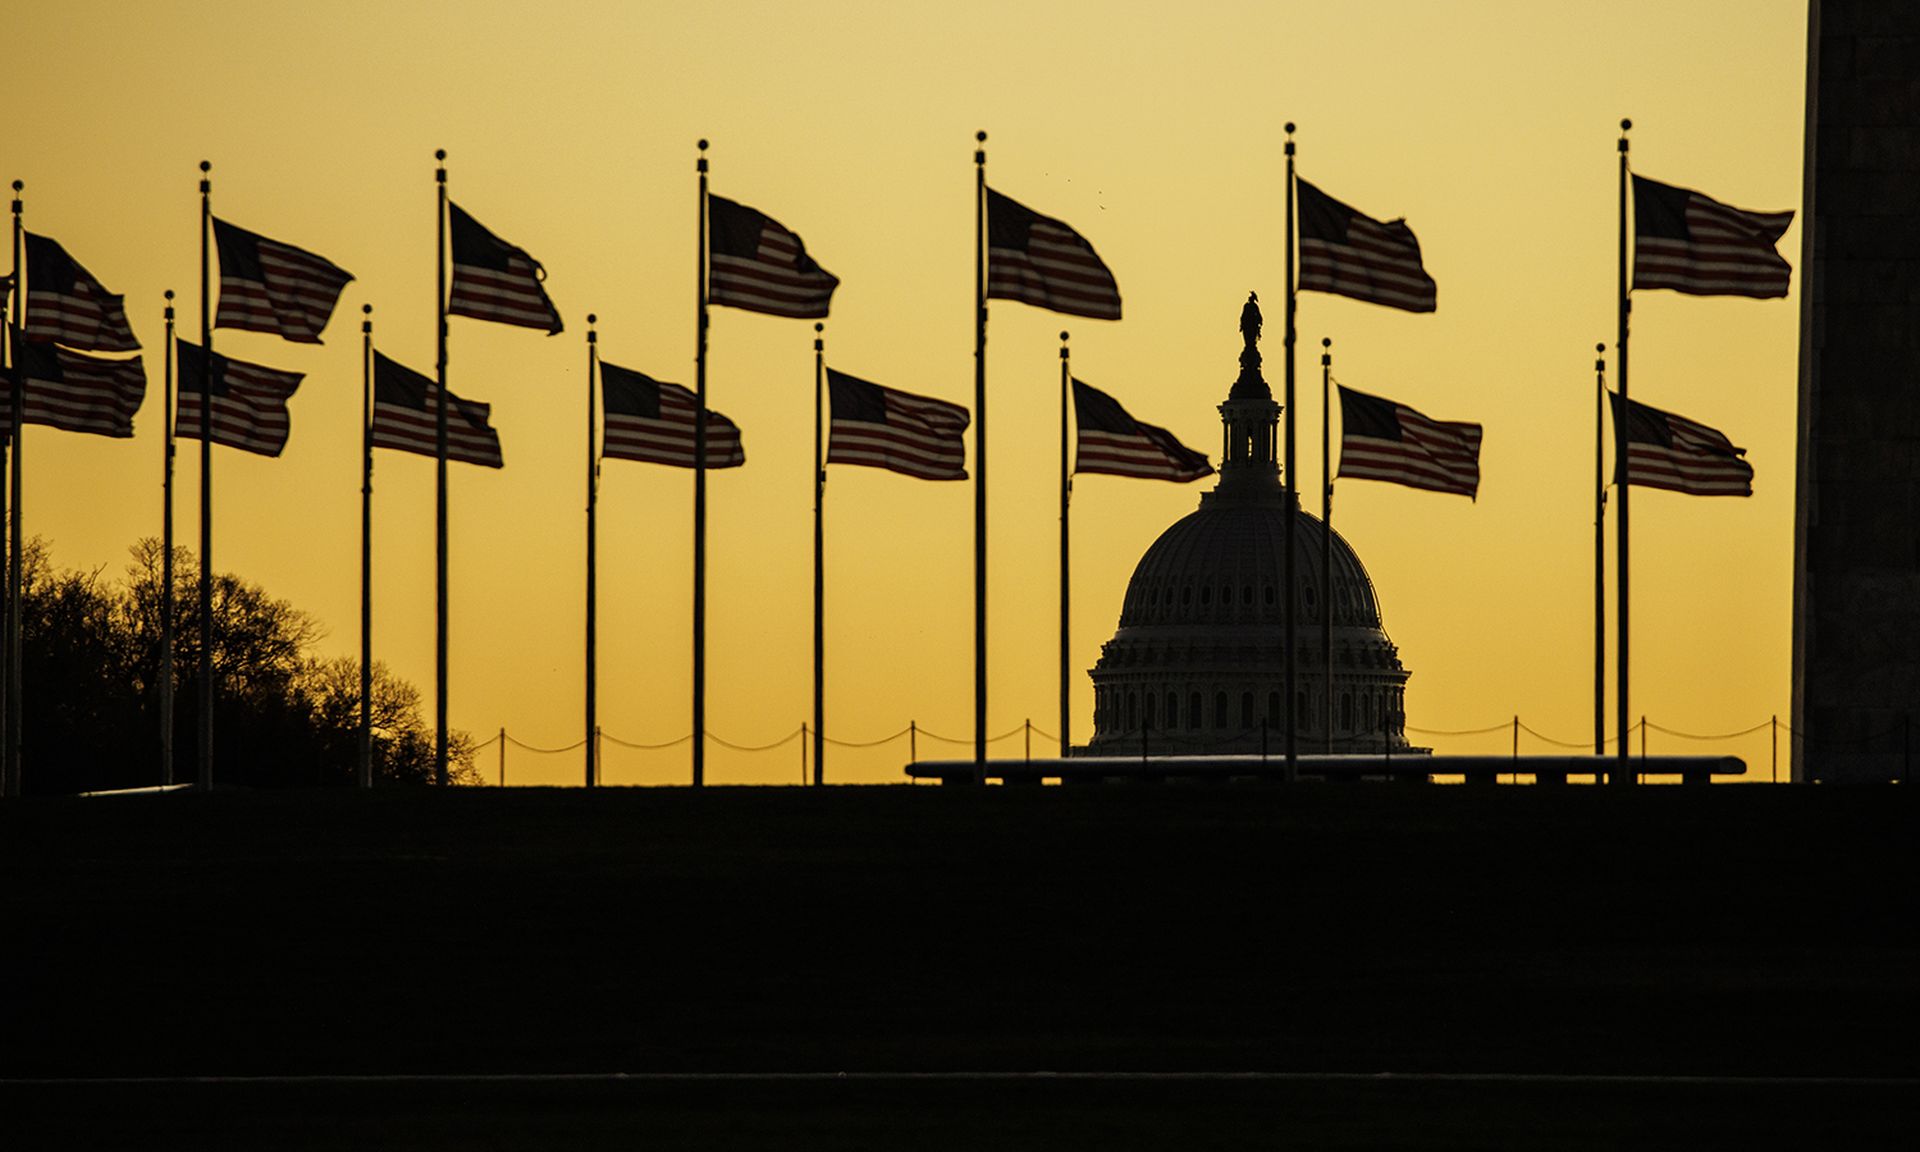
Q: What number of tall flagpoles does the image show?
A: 7